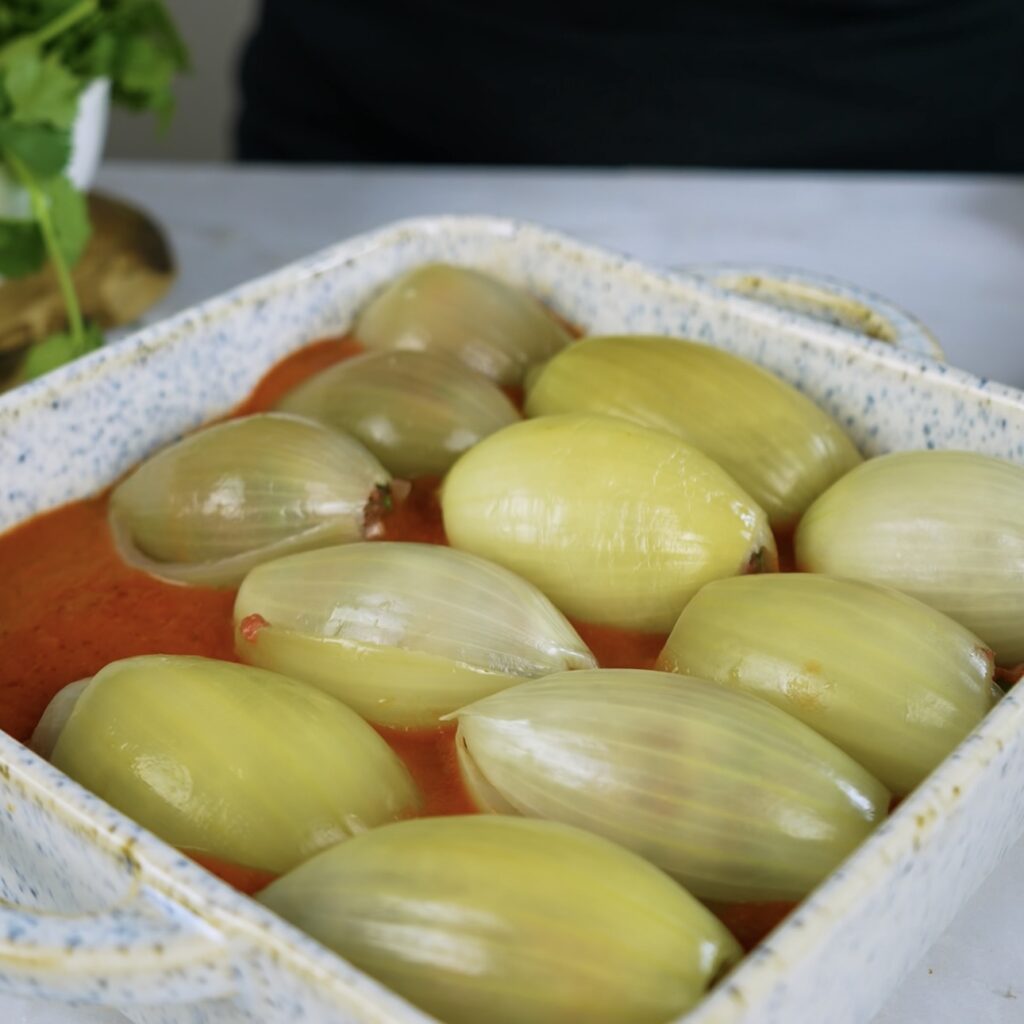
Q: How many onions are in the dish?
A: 11